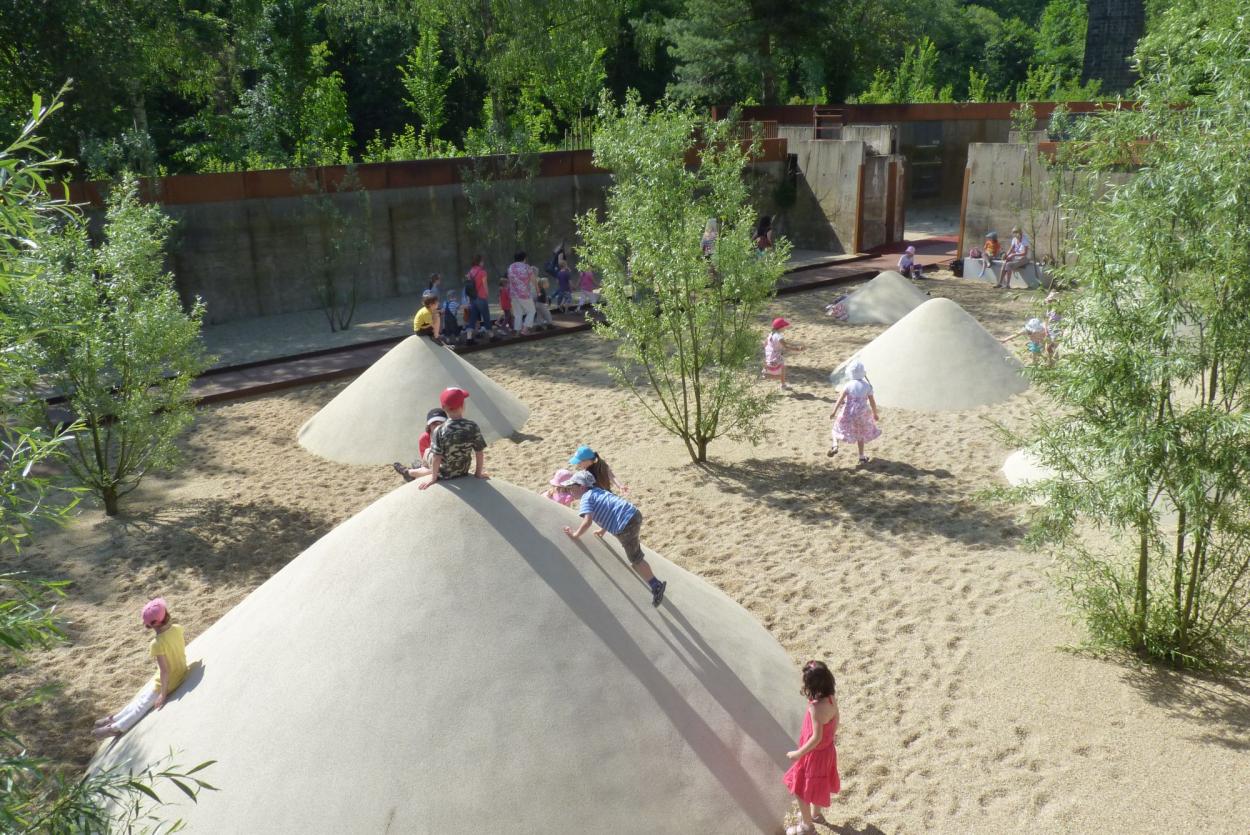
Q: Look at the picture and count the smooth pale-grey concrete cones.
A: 5